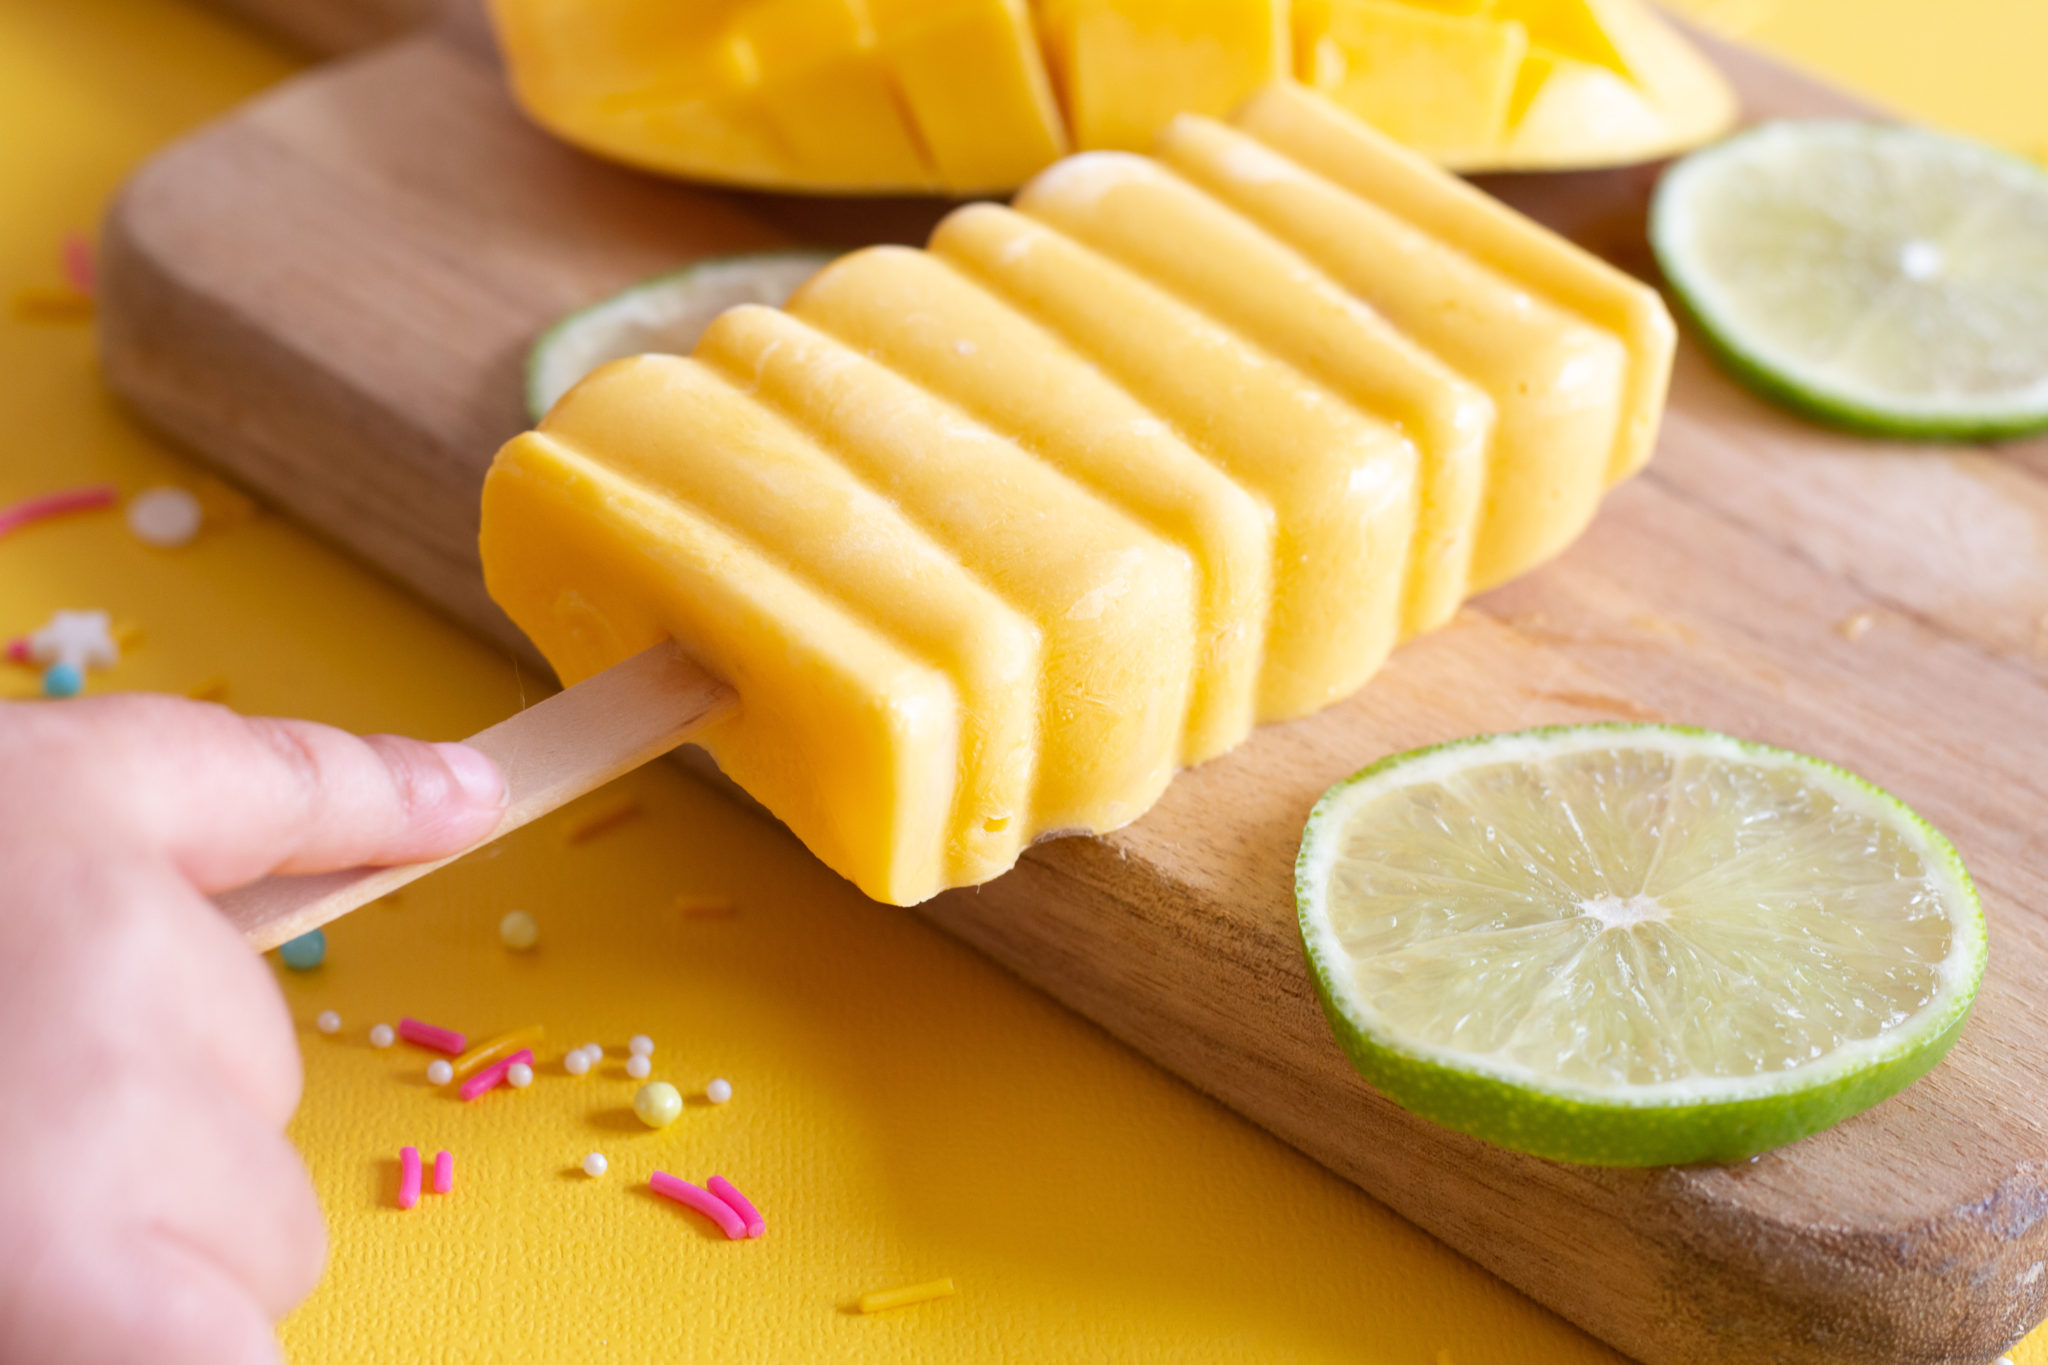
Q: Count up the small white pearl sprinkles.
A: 10